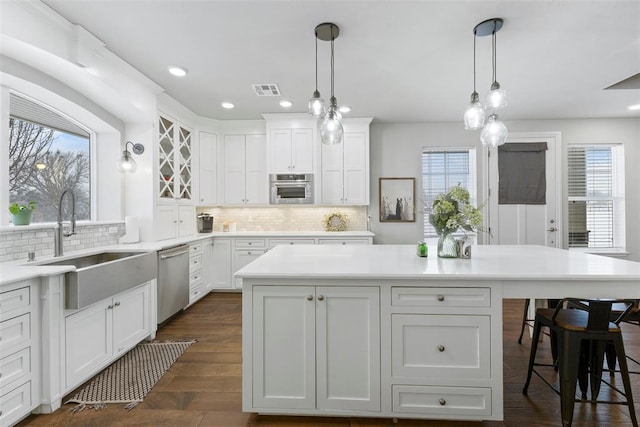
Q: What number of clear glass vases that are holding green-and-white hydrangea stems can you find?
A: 1